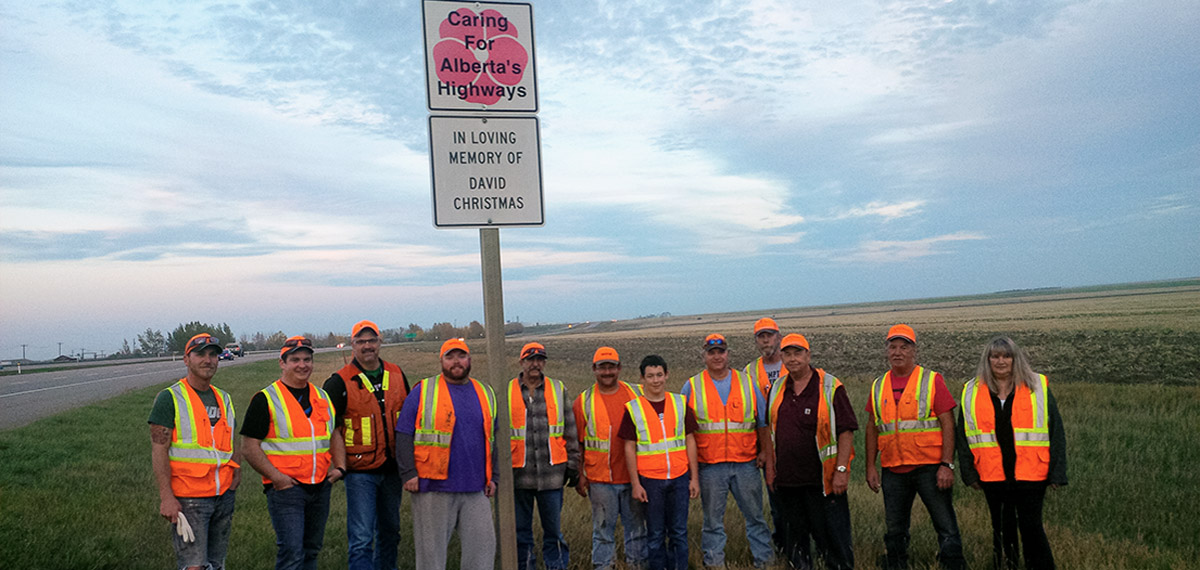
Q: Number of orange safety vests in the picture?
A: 12